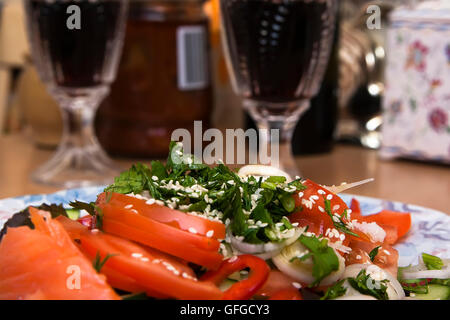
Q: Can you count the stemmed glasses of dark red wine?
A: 2